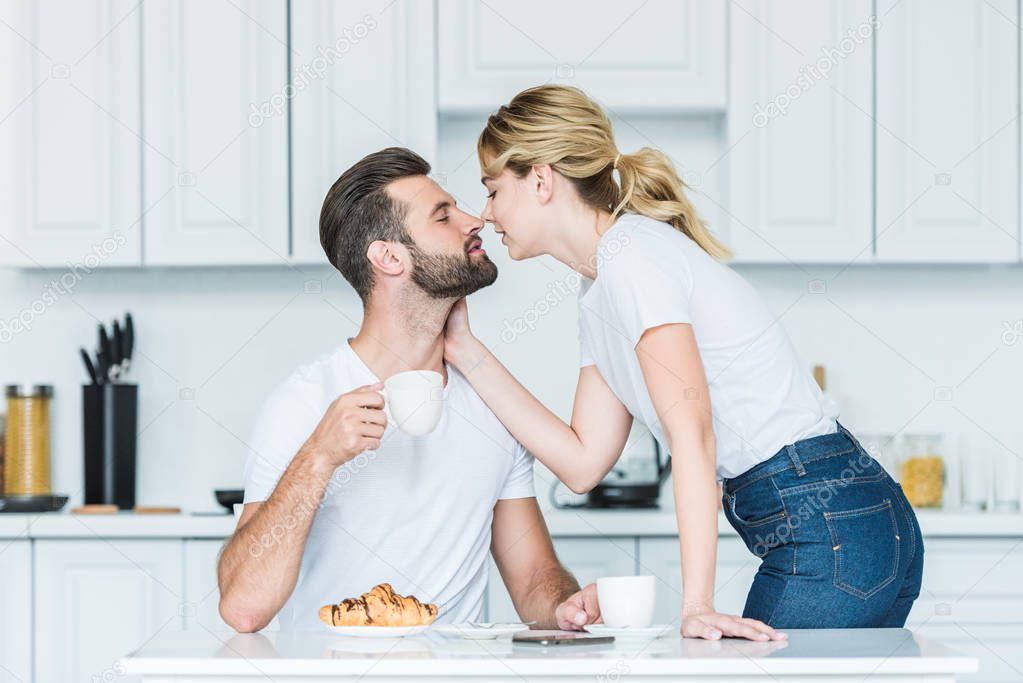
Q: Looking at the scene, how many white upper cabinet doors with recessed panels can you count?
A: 6